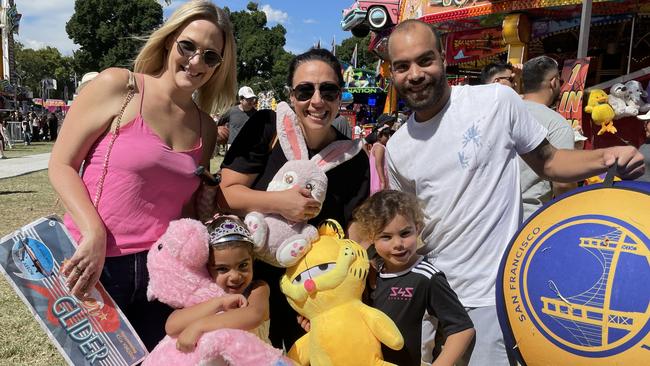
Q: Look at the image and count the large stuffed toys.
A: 3